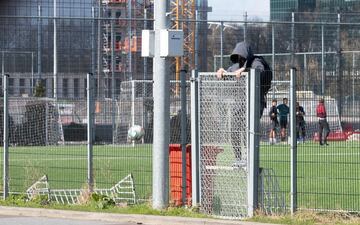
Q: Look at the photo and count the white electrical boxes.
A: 2